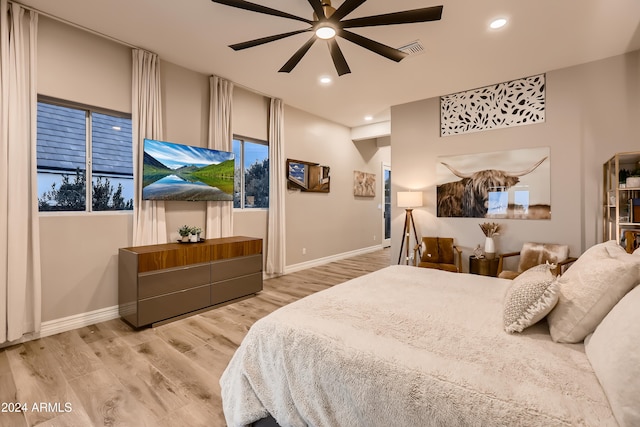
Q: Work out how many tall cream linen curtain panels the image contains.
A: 4